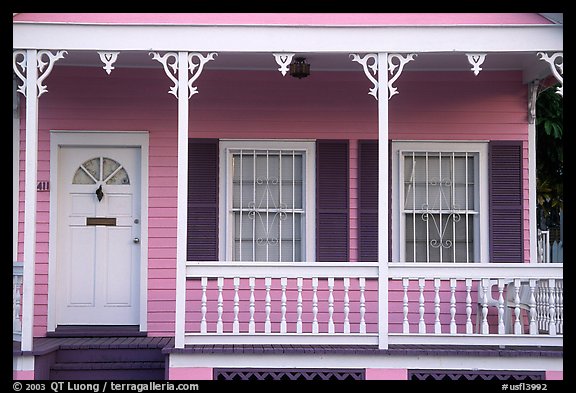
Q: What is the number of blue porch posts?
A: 0